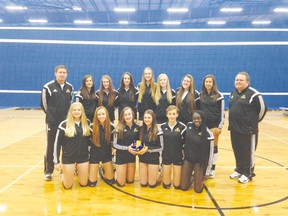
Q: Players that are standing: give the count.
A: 7